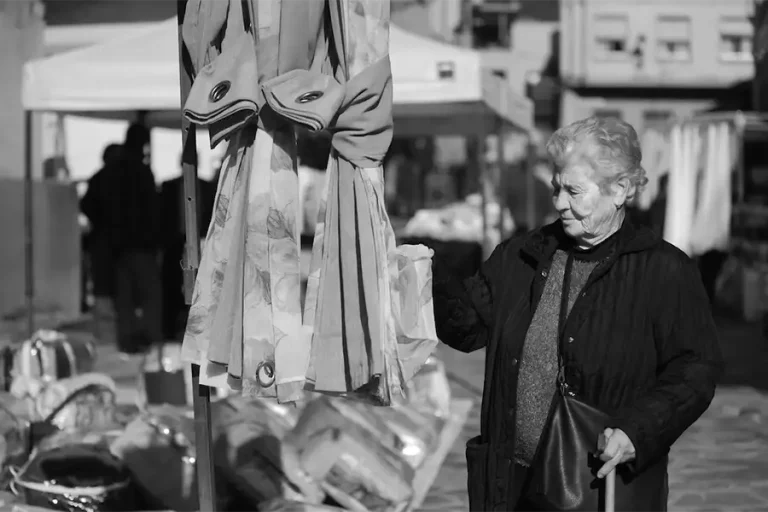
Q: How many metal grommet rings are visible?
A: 3